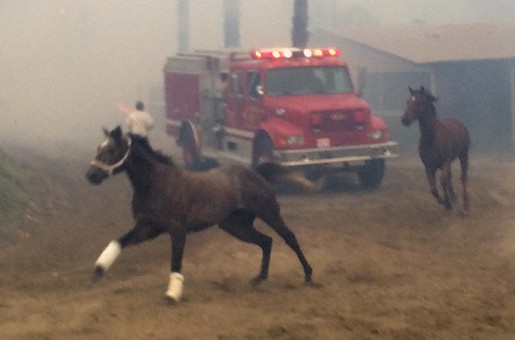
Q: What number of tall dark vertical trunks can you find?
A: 3